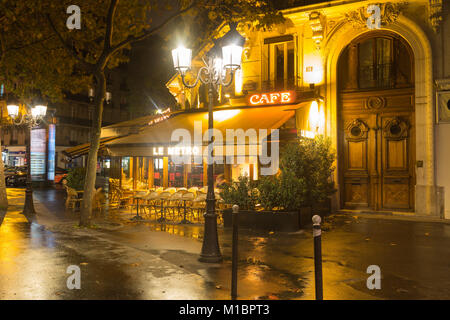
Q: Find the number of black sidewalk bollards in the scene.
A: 2